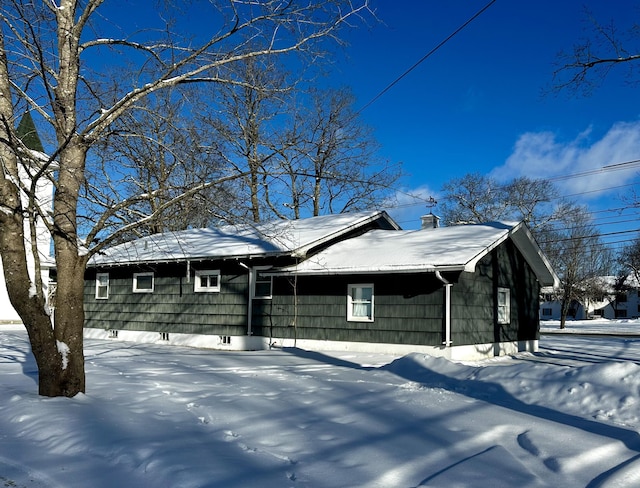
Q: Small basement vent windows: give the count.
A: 3